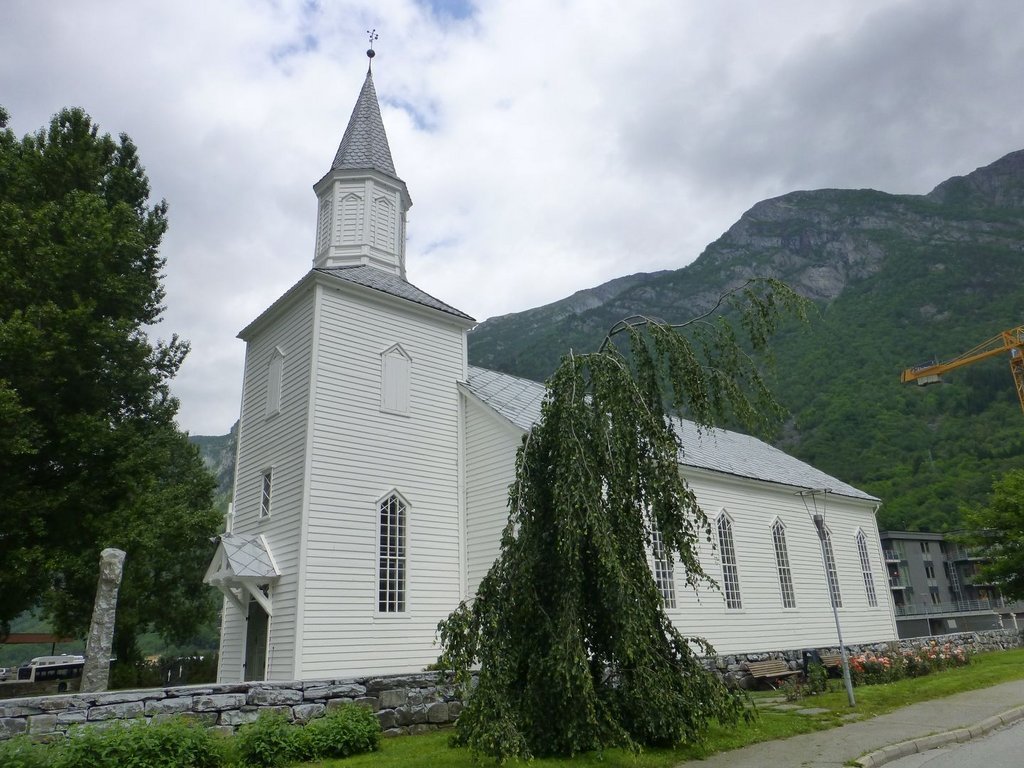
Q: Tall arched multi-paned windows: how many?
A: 6